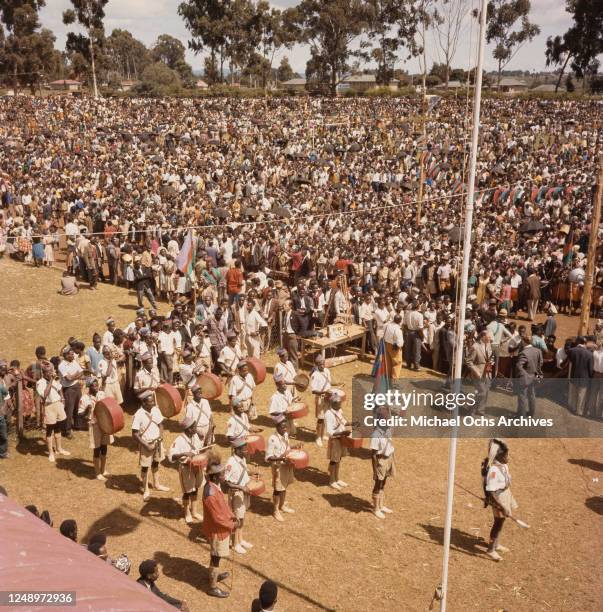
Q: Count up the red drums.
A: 11